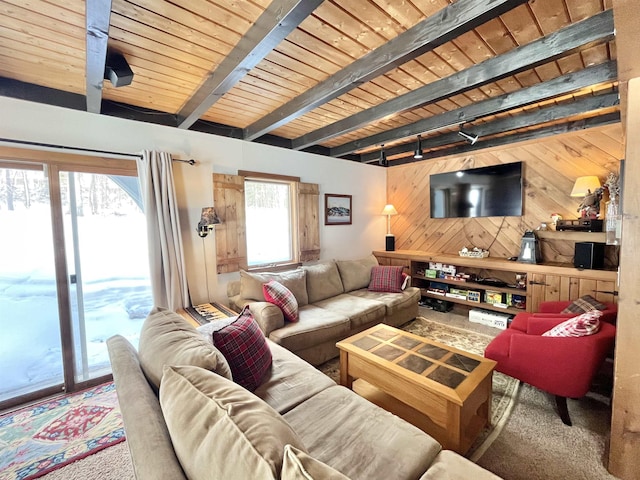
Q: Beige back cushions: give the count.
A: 6